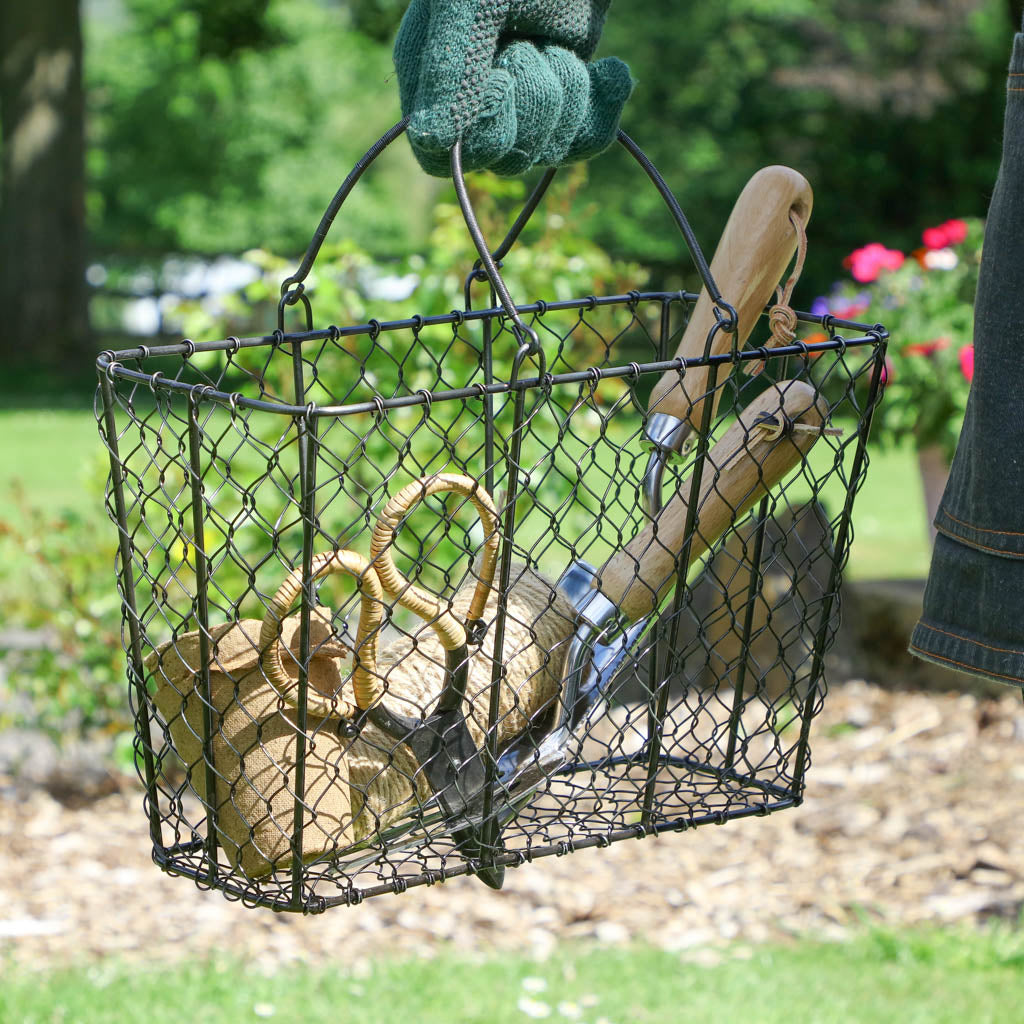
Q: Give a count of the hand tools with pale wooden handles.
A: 2